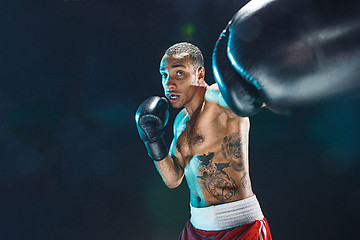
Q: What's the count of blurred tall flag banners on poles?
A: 0